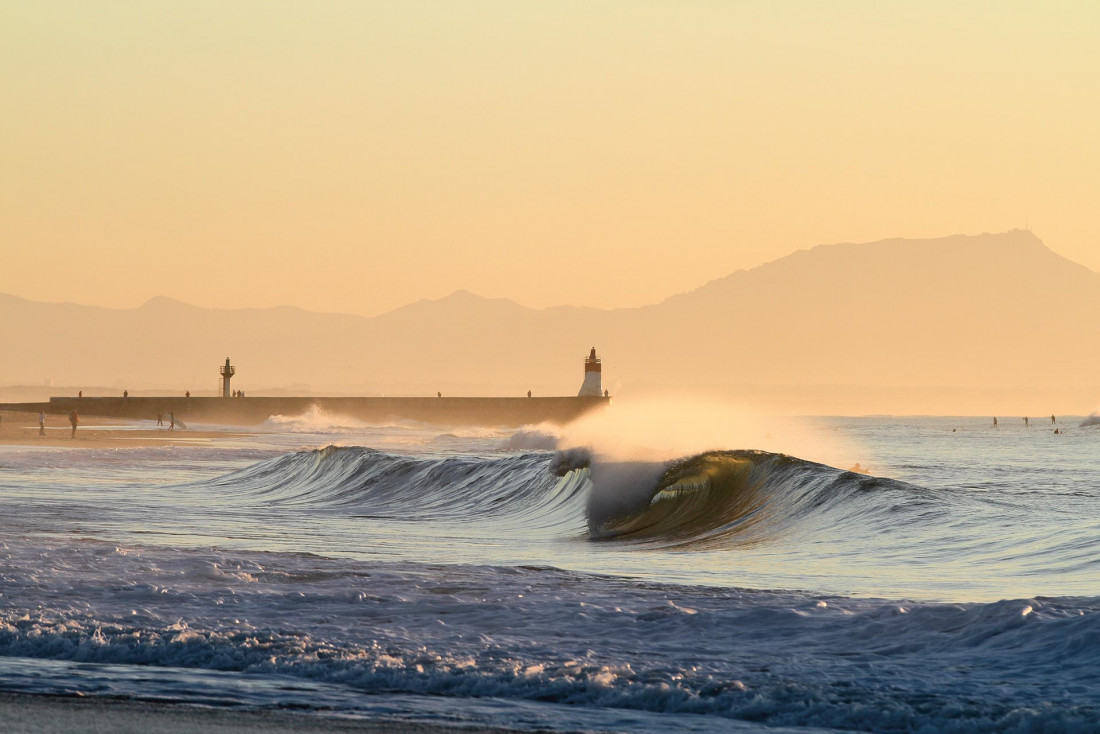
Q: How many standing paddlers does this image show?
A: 3